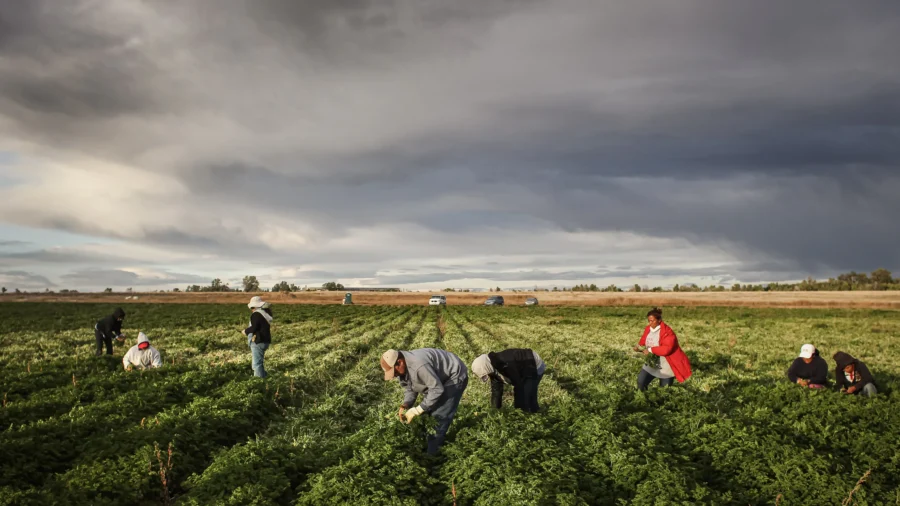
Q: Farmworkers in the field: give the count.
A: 8